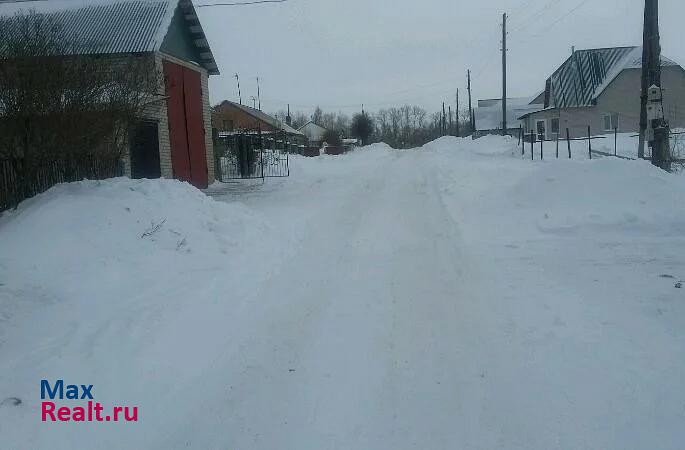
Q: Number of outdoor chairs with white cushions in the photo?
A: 0